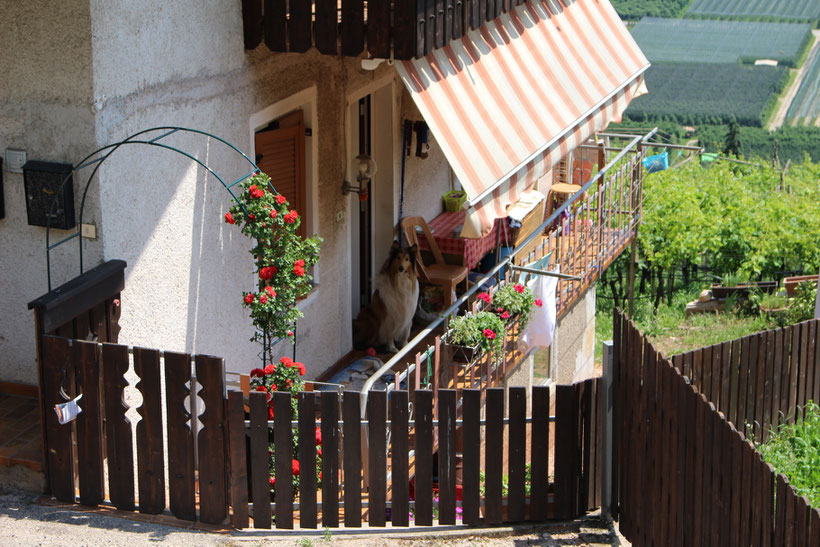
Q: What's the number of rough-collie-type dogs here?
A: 1